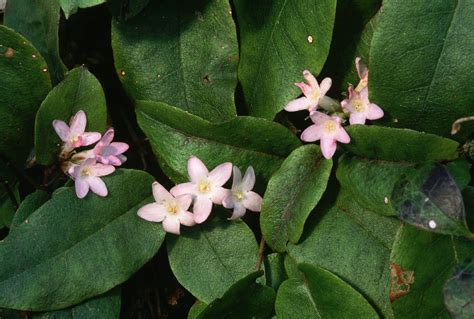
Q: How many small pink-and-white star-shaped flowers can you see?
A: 9